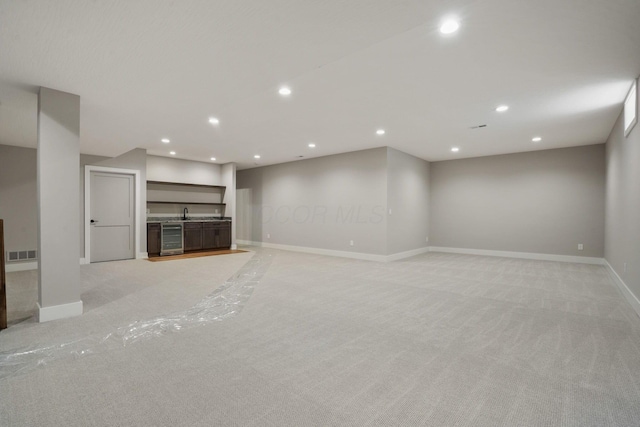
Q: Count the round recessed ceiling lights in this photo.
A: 12